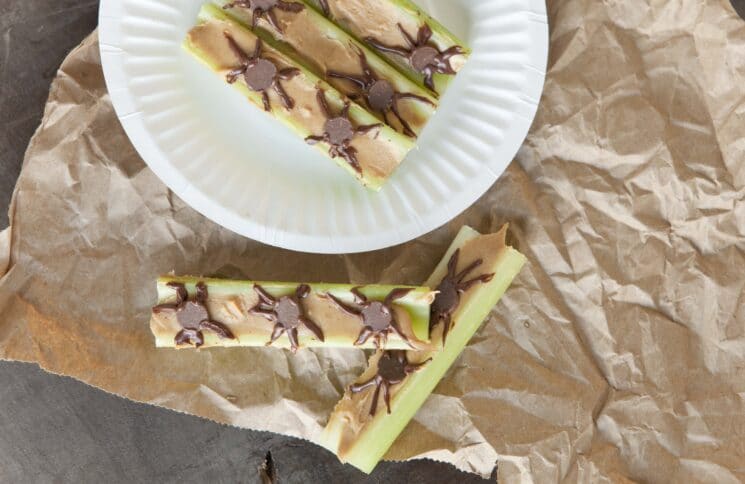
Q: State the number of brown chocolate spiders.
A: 10